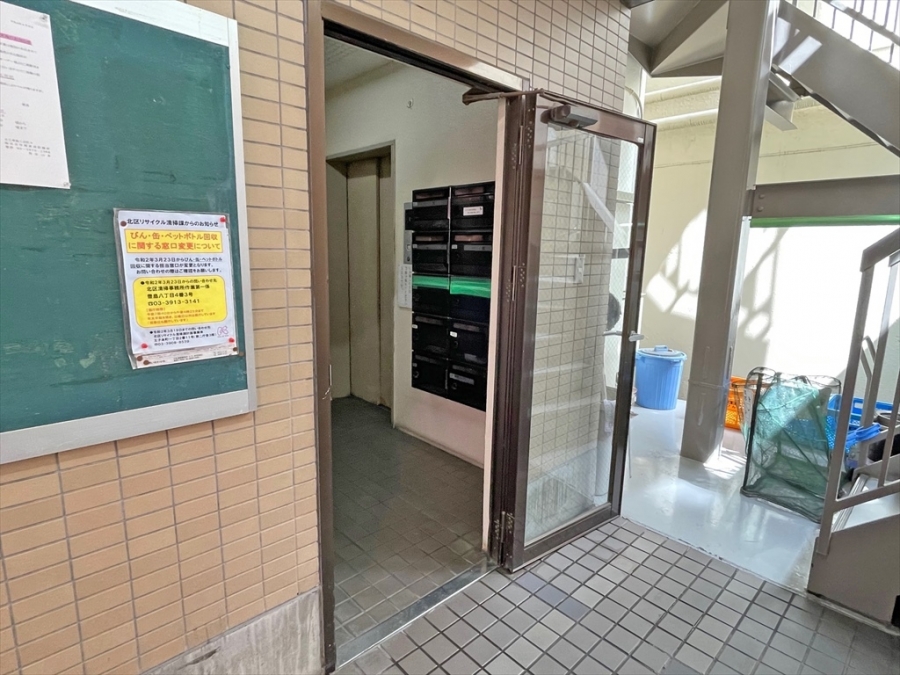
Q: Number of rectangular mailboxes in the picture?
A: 10